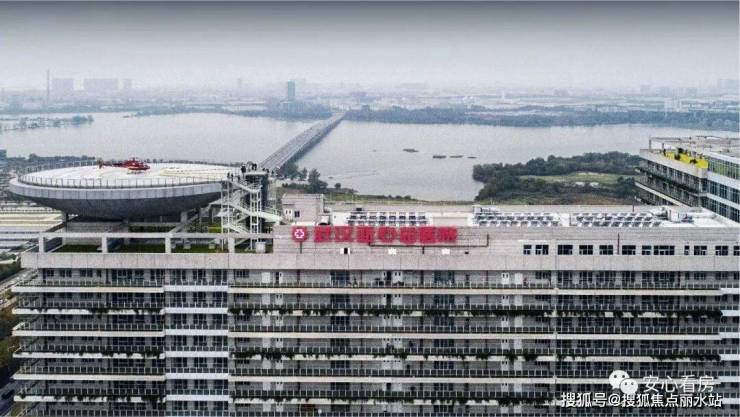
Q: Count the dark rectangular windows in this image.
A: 12